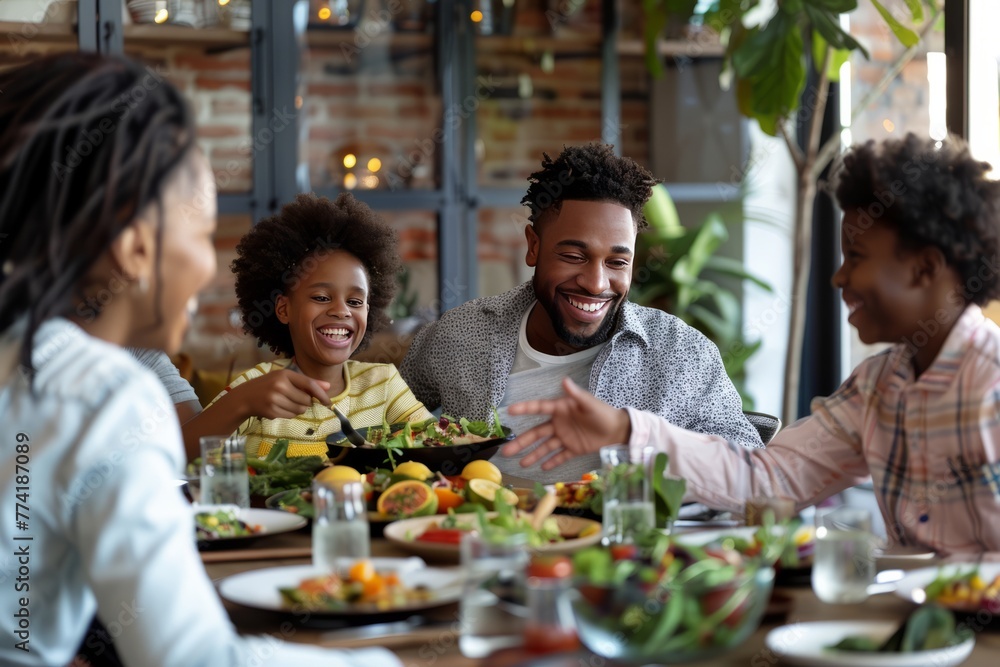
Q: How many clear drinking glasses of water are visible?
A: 5